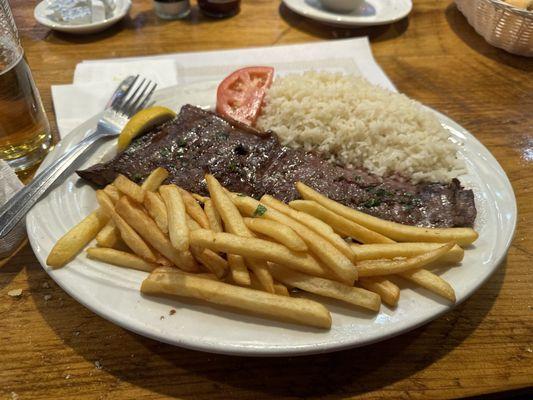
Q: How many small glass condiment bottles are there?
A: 2